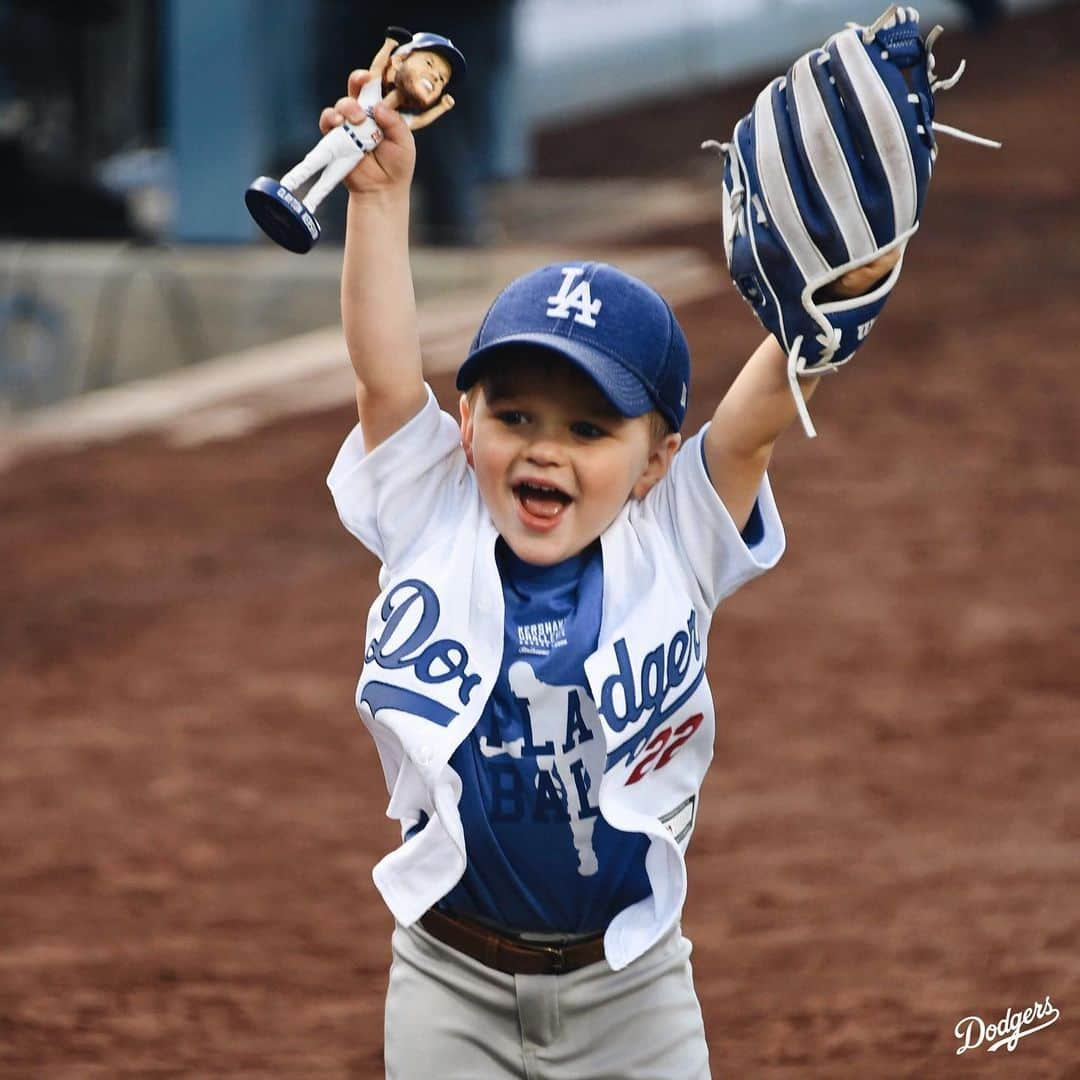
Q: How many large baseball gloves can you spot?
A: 1